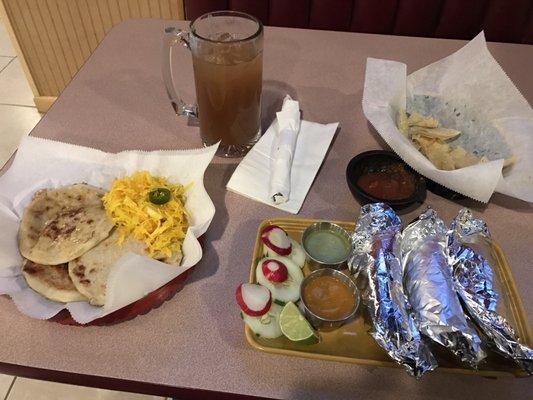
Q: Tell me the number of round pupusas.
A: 3